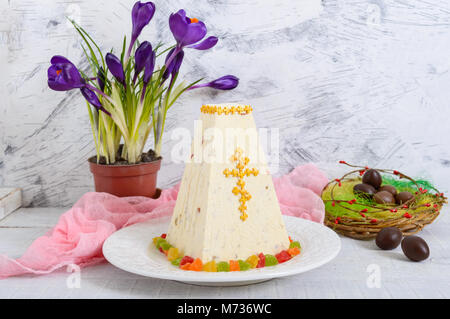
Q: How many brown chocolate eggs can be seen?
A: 7